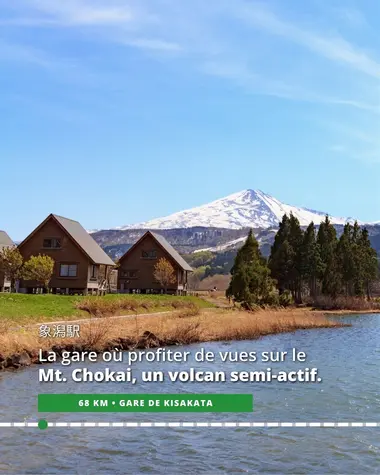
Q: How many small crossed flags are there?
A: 0